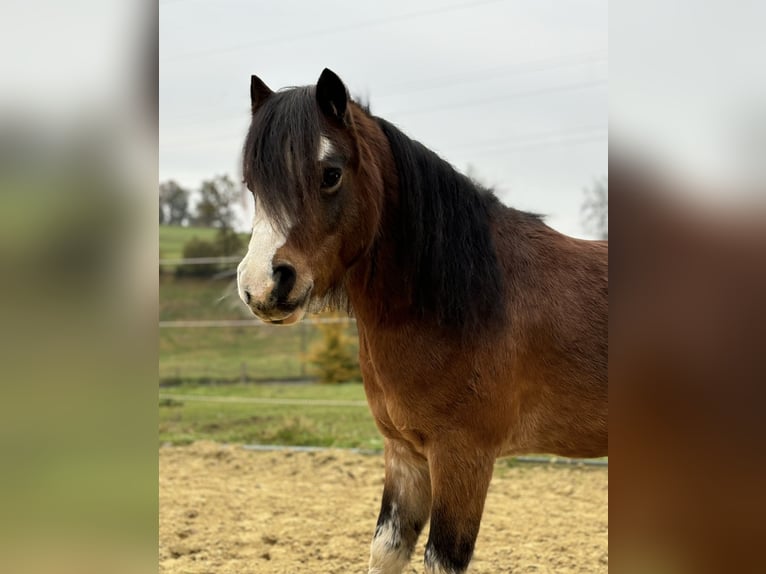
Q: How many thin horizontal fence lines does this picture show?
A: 3